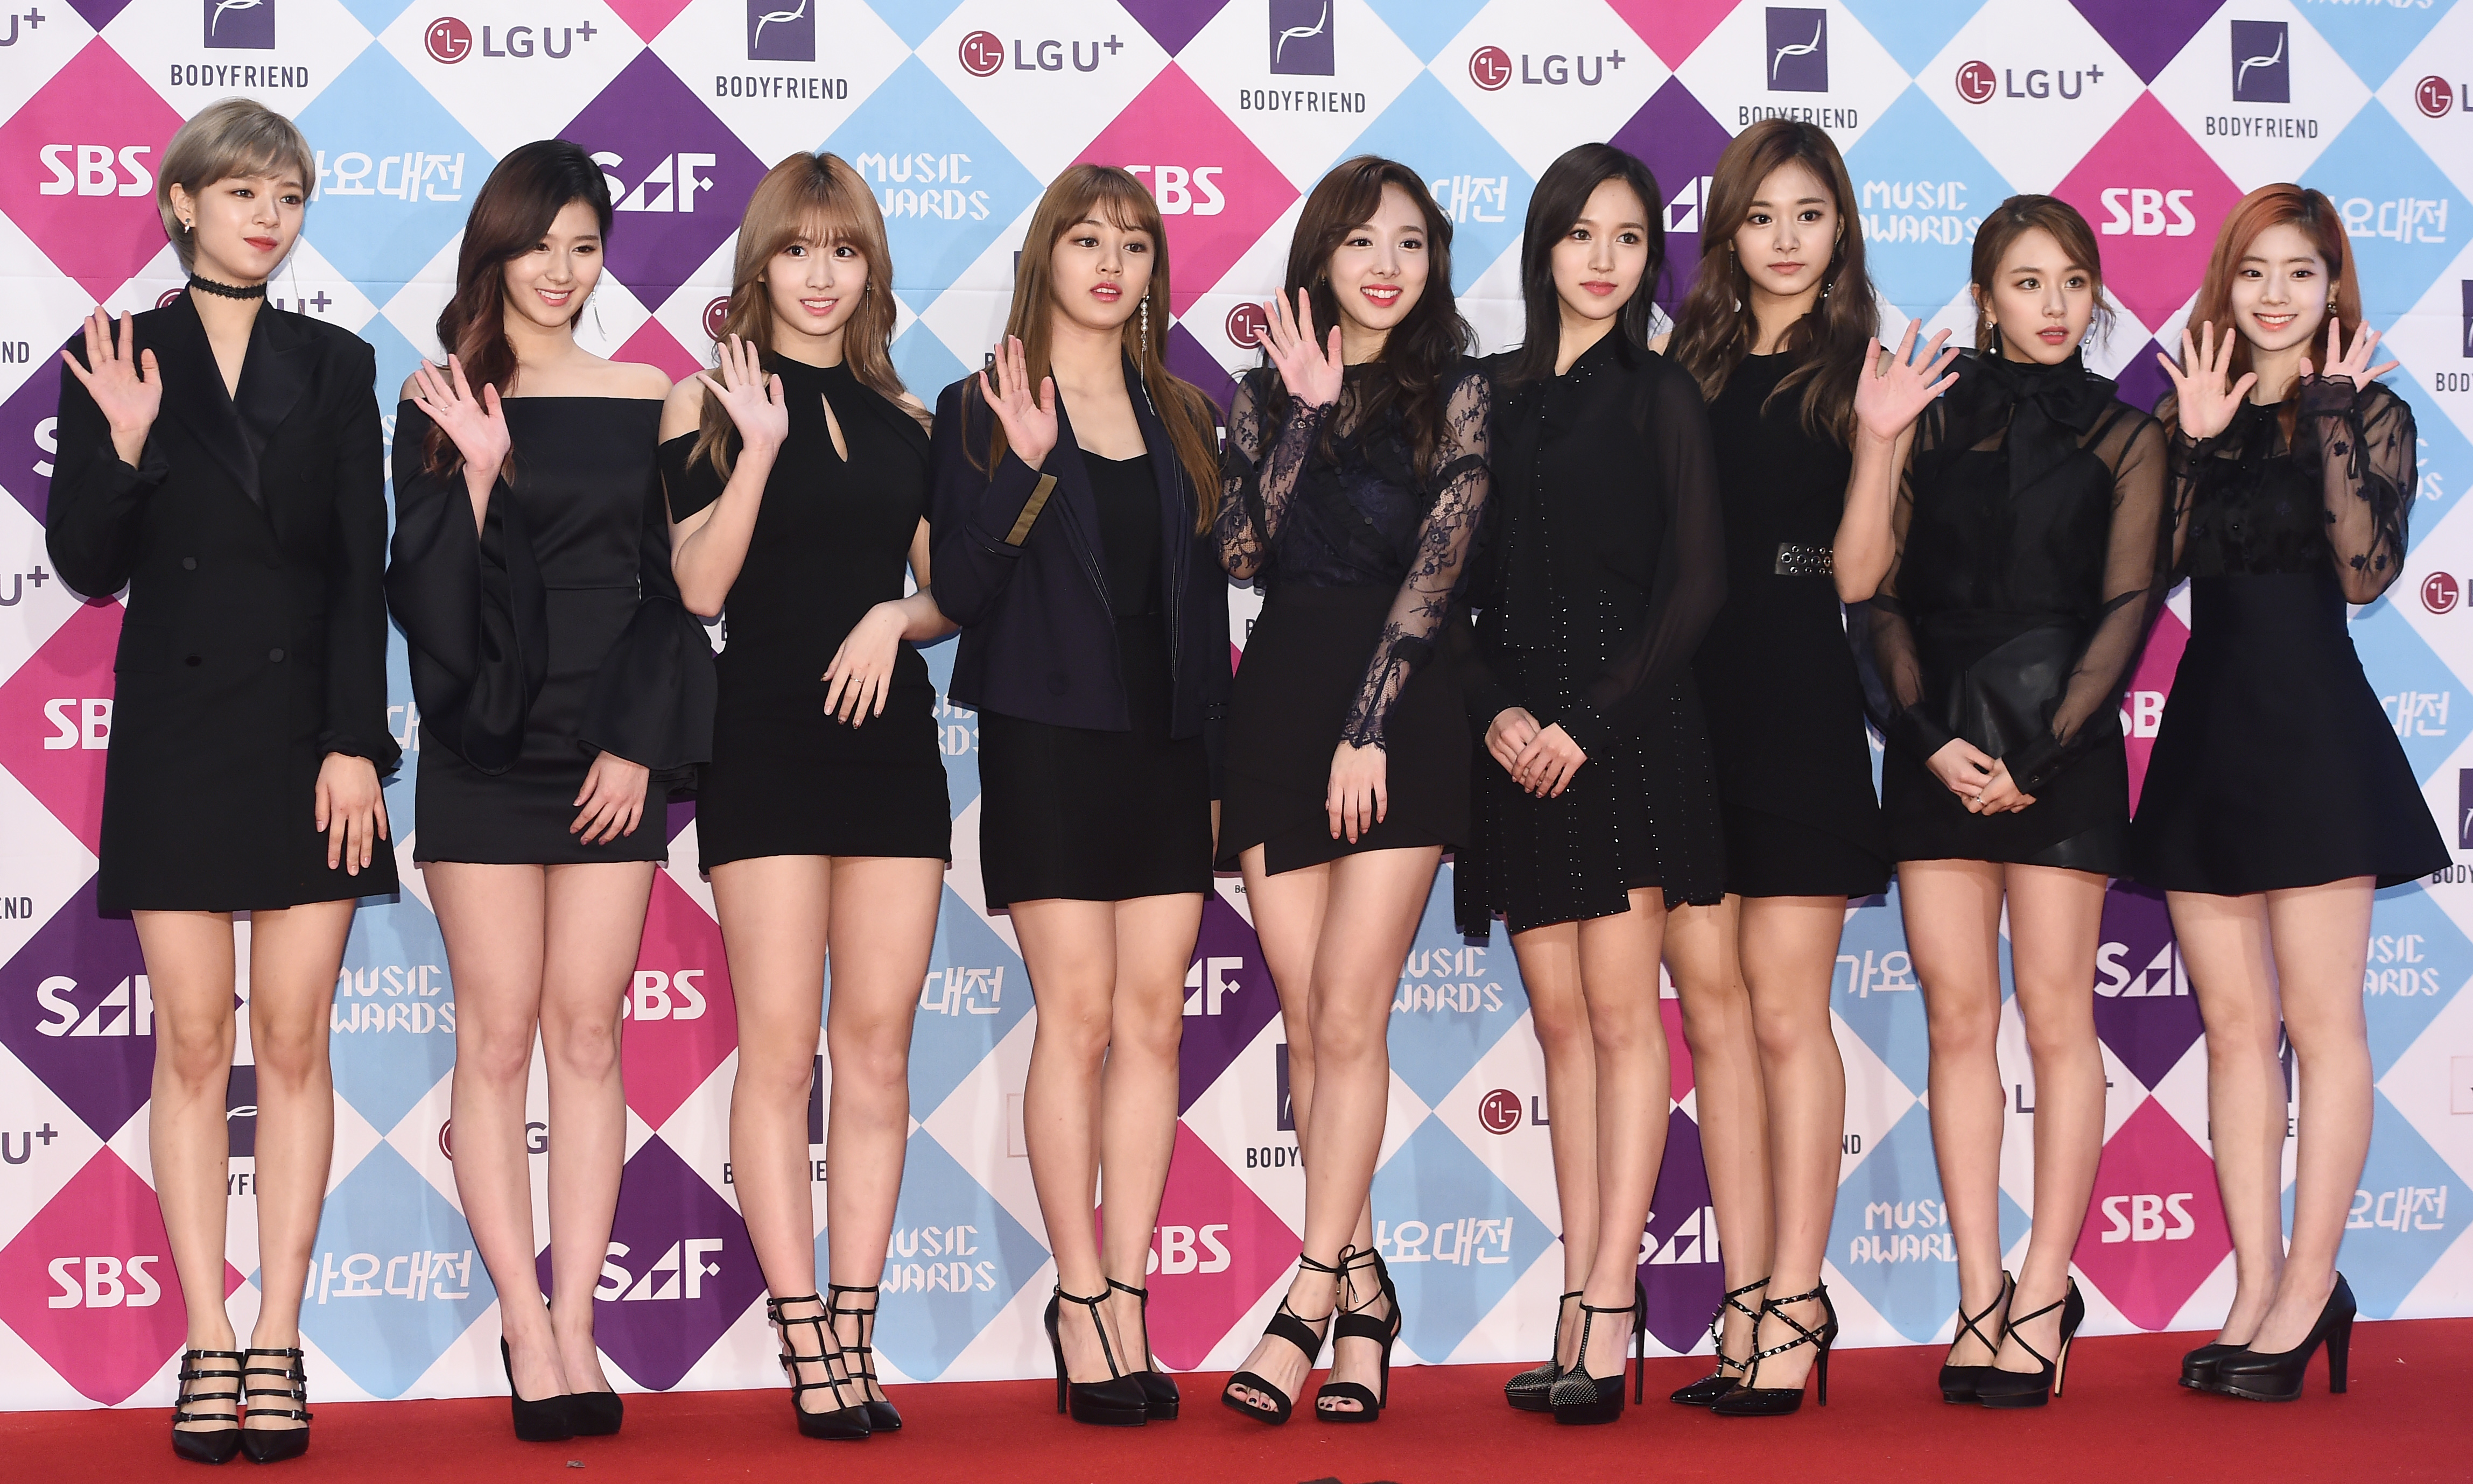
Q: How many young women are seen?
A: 9